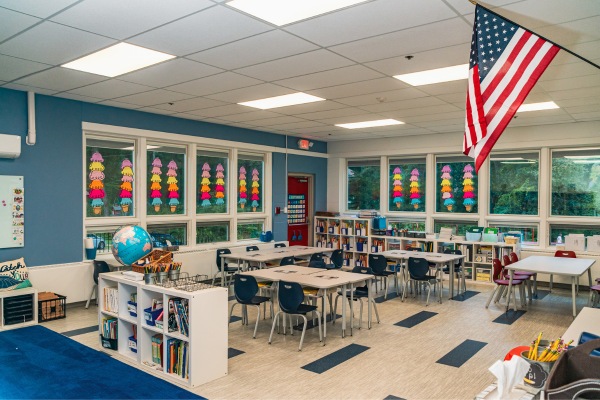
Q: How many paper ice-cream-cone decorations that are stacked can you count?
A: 12